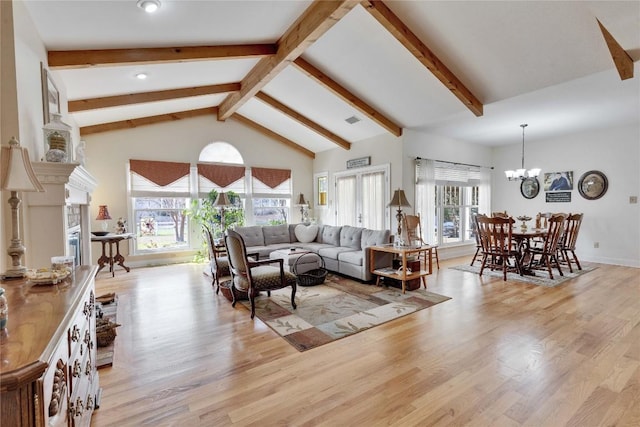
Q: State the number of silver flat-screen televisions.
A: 0